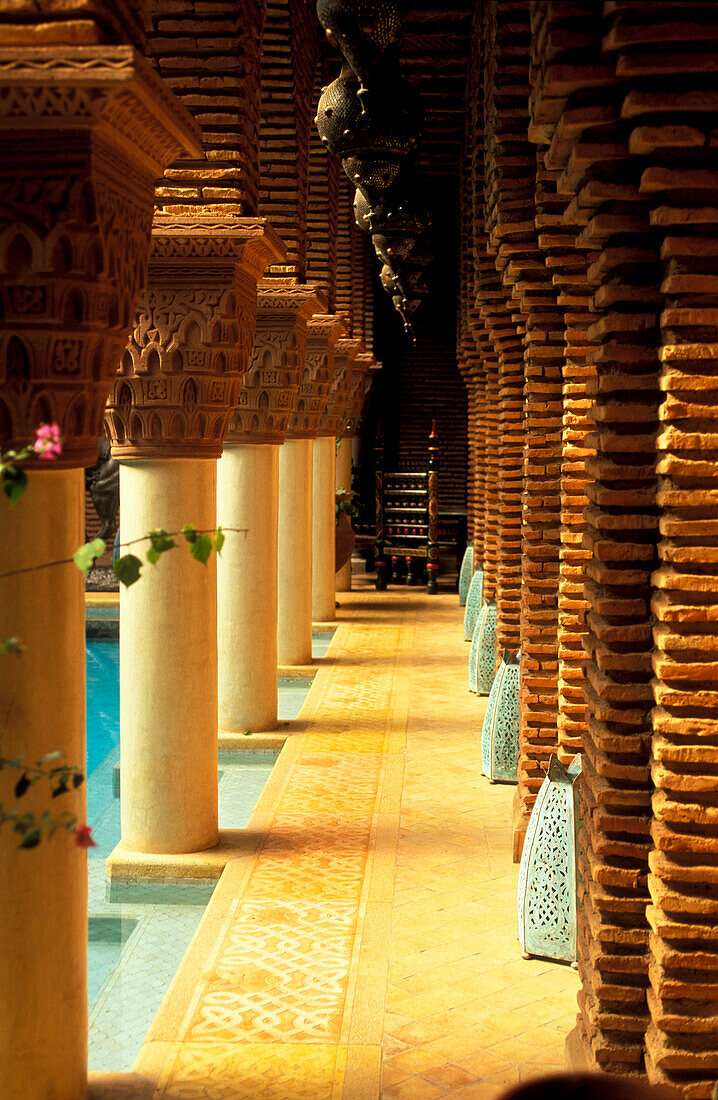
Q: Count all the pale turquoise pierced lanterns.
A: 5